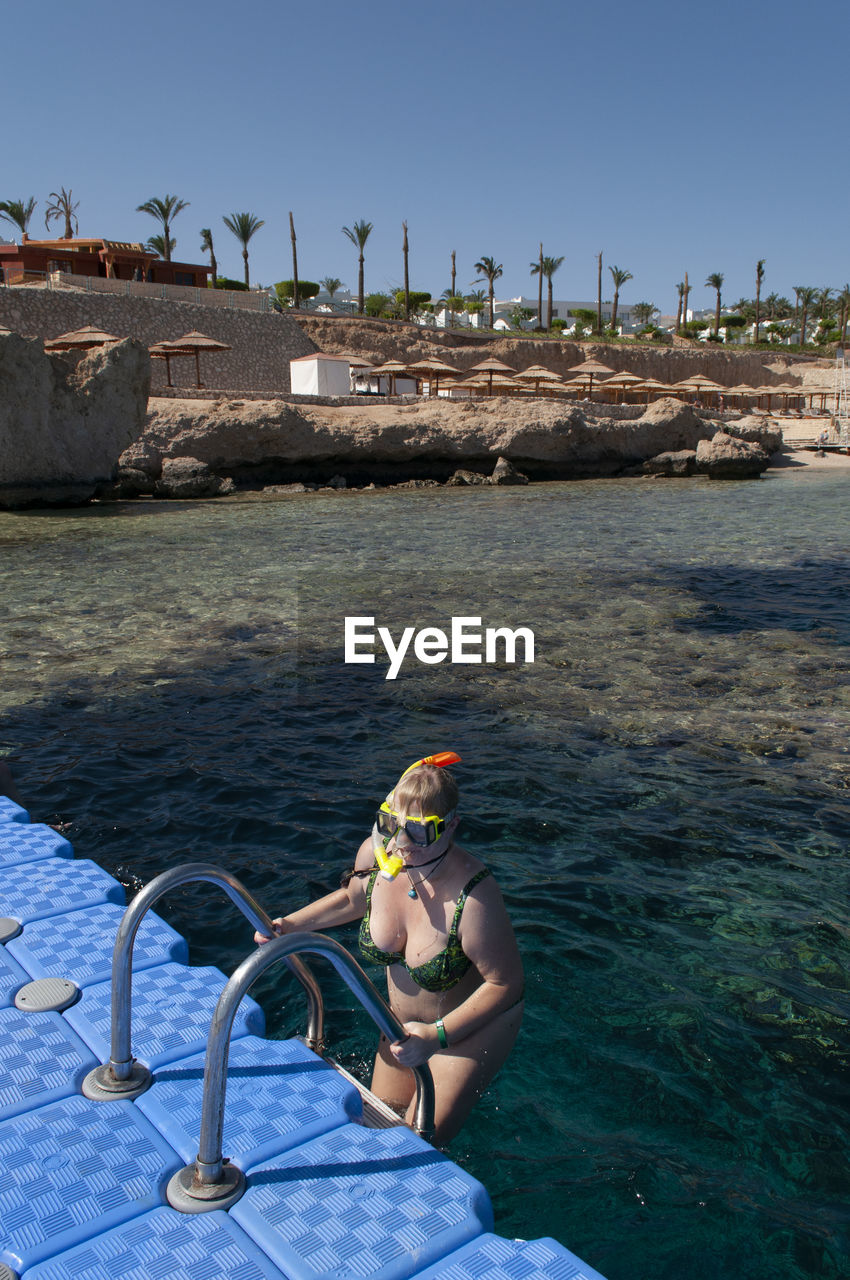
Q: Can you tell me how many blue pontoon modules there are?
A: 12